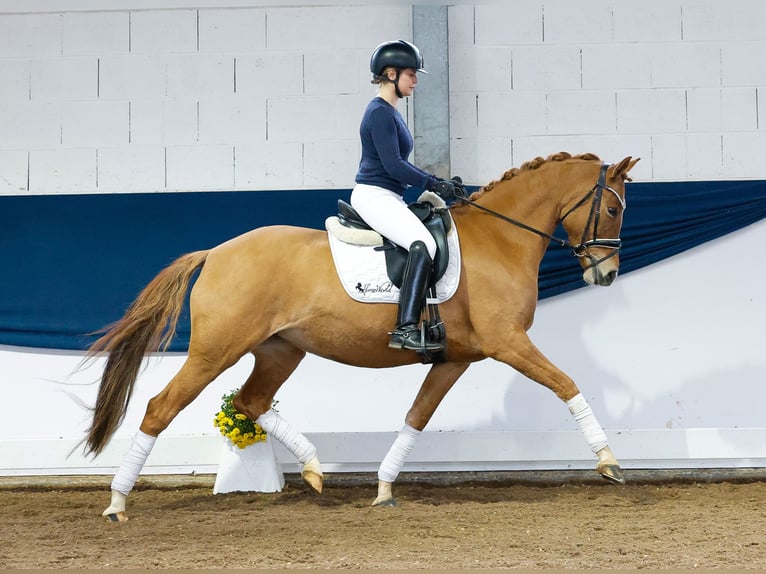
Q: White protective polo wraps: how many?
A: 4